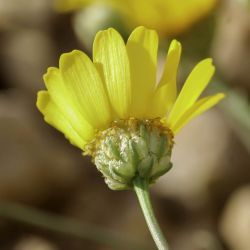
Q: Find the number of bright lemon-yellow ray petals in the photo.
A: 8